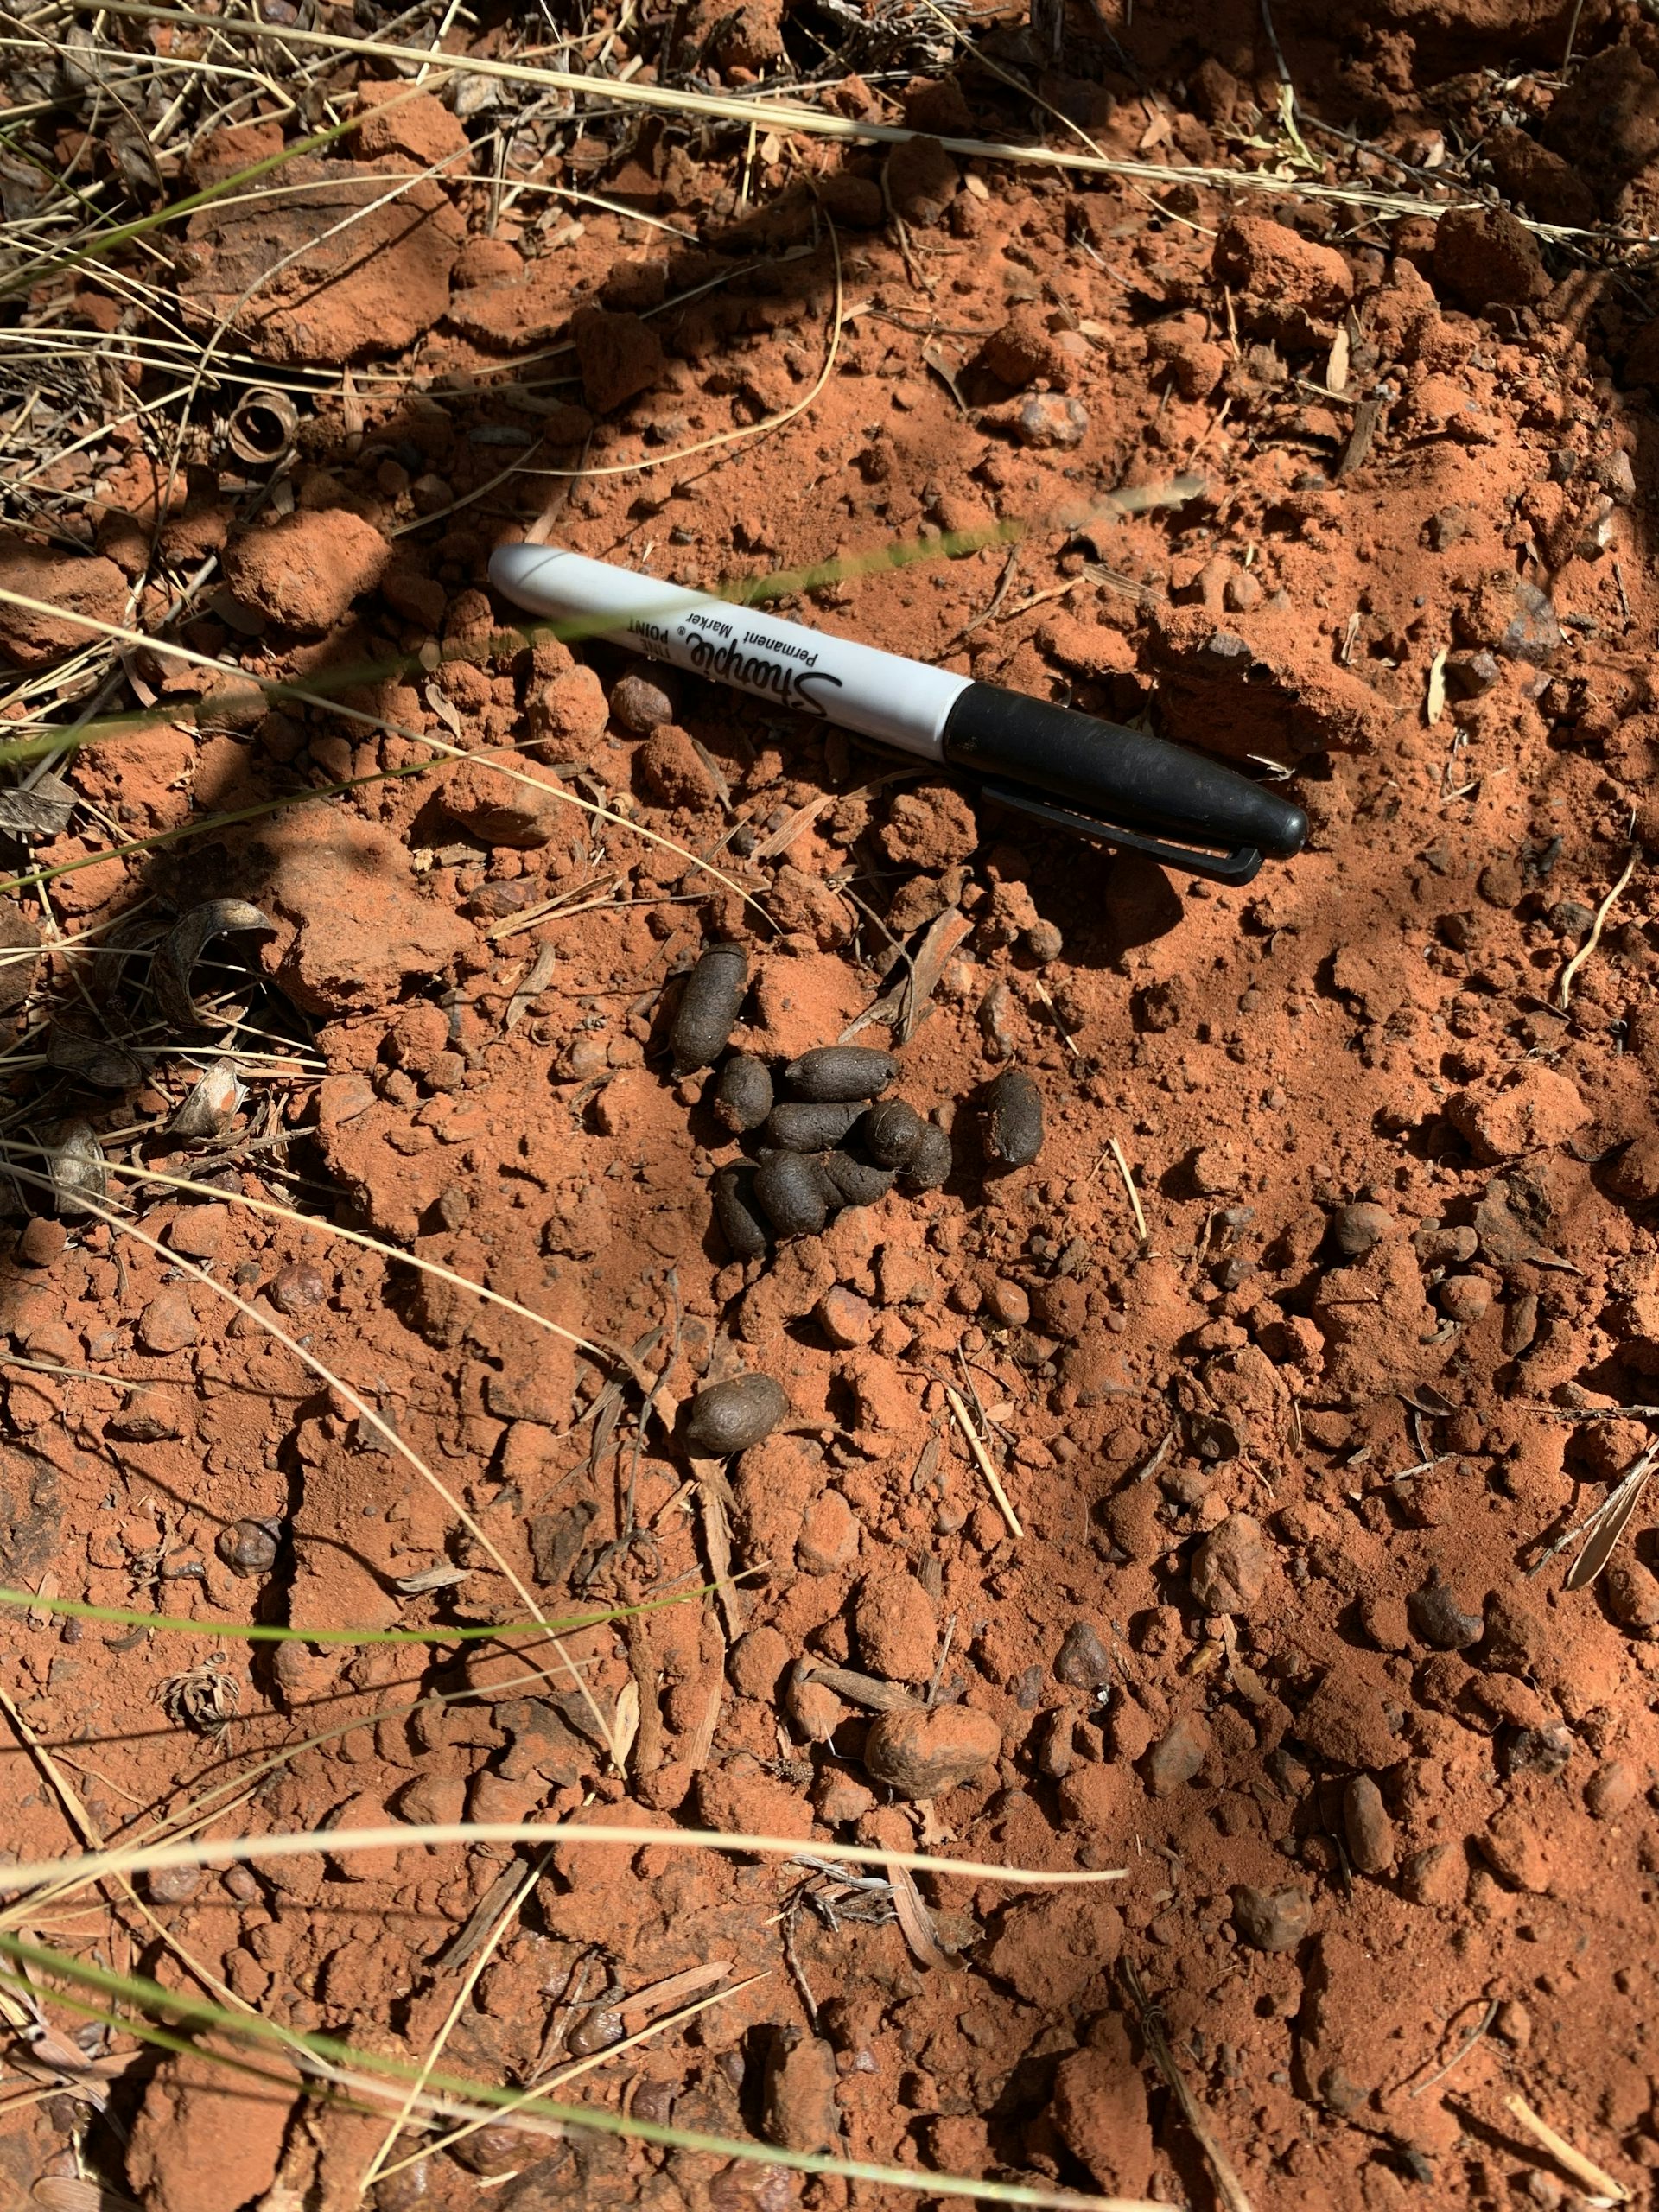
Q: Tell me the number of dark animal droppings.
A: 11